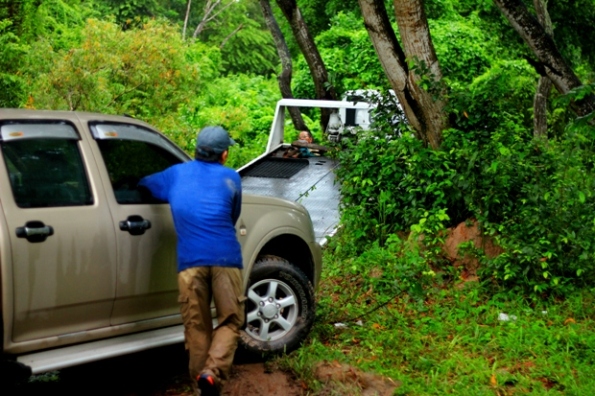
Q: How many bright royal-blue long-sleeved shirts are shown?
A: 1